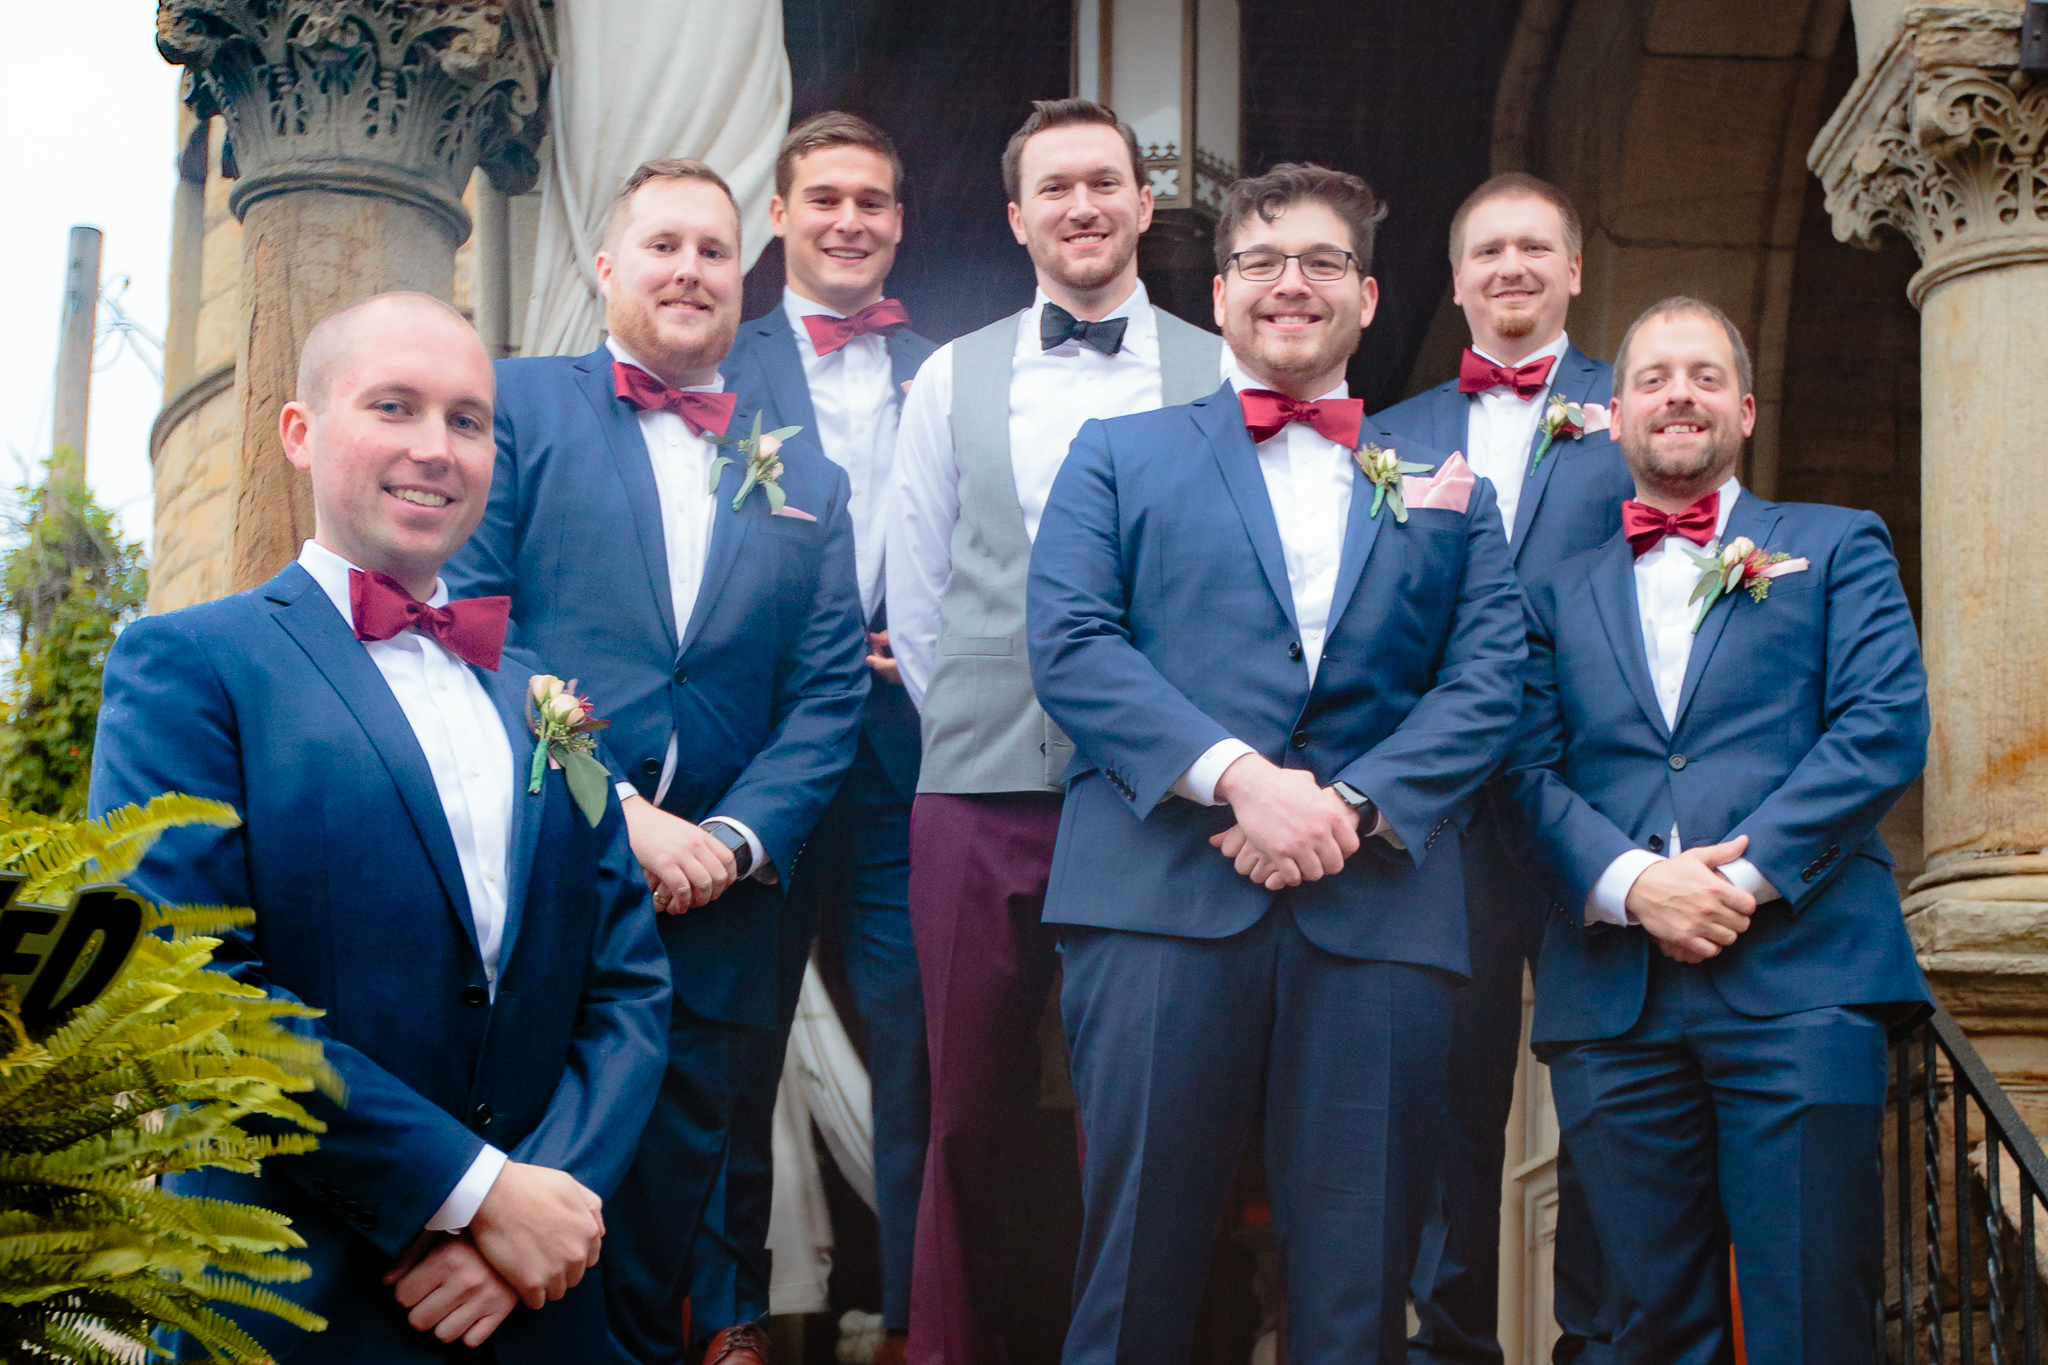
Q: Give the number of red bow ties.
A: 6